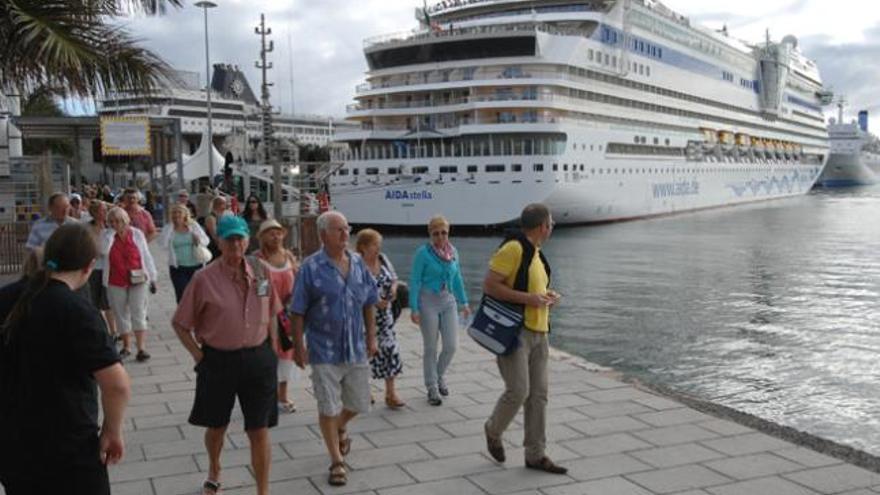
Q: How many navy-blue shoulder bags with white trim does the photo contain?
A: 1